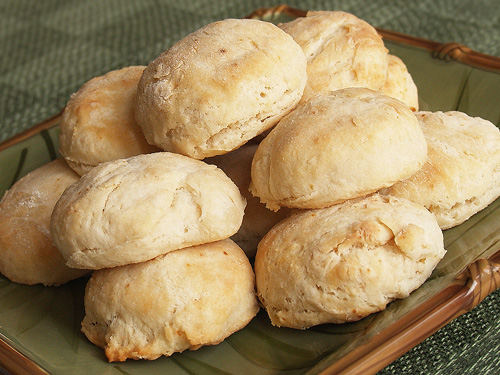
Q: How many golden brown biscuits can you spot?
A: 11